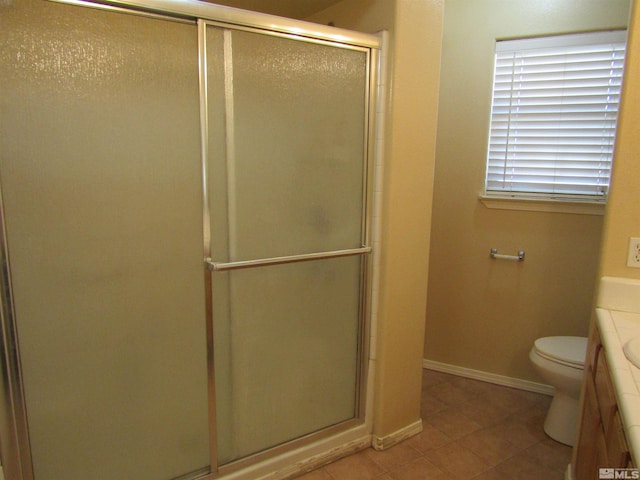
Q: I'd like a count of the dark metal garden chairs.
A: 0